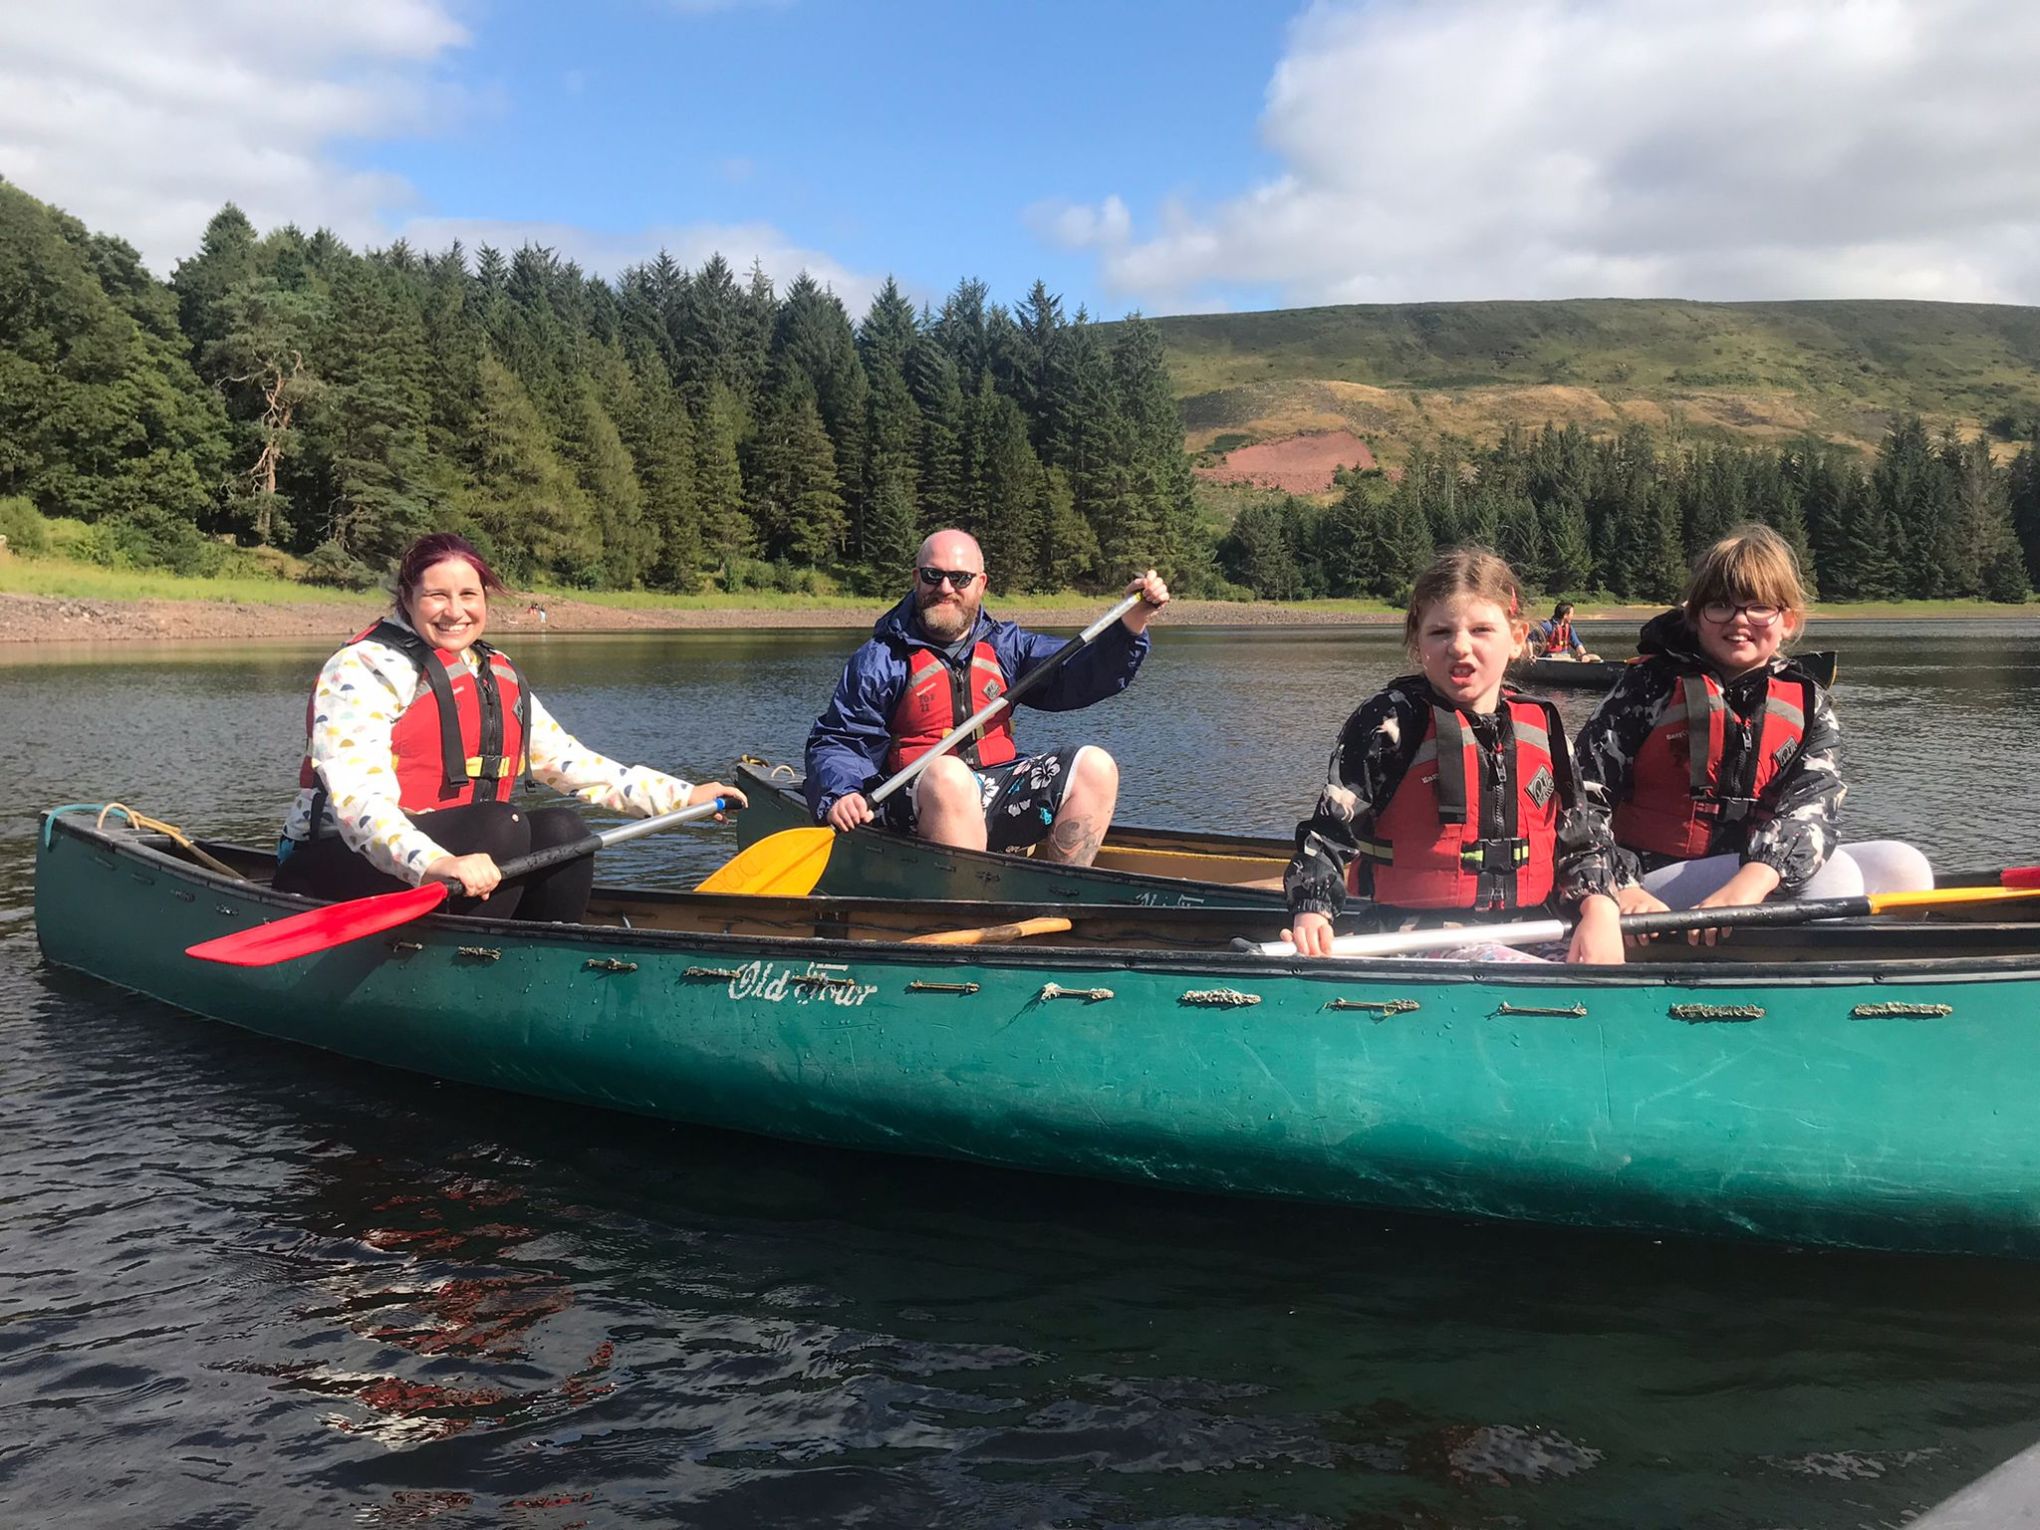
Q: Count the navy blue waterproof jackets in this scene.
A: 1